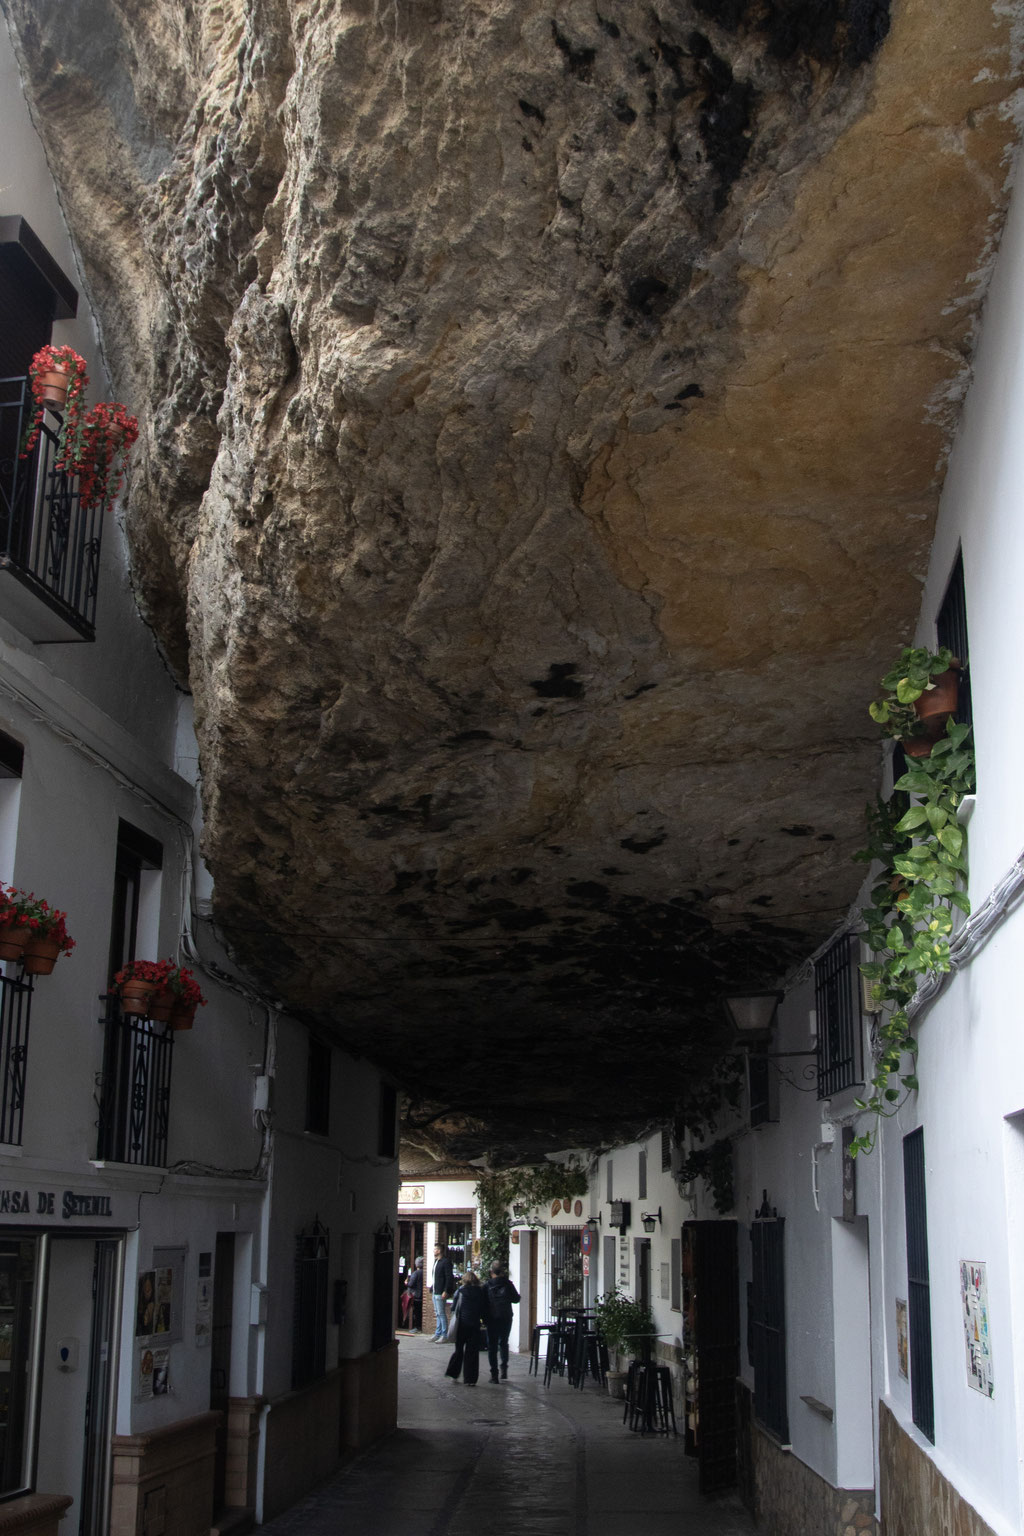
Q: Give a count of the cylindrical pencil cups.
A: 0